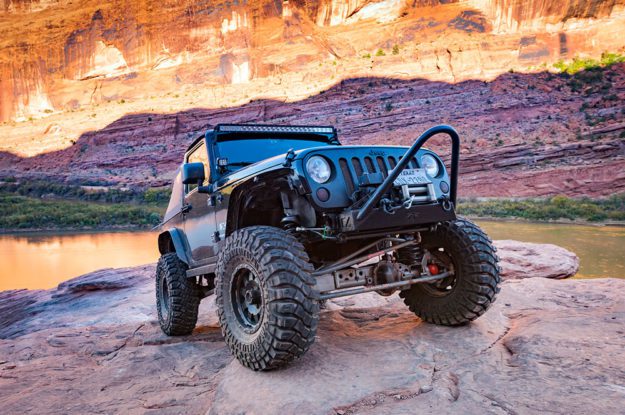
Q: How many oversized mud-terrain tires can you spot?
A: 3